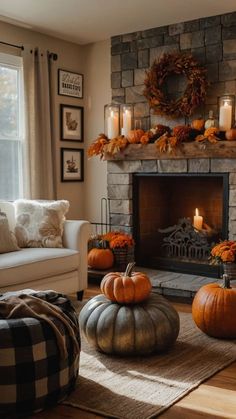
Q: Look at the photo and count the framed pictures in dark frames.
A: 3